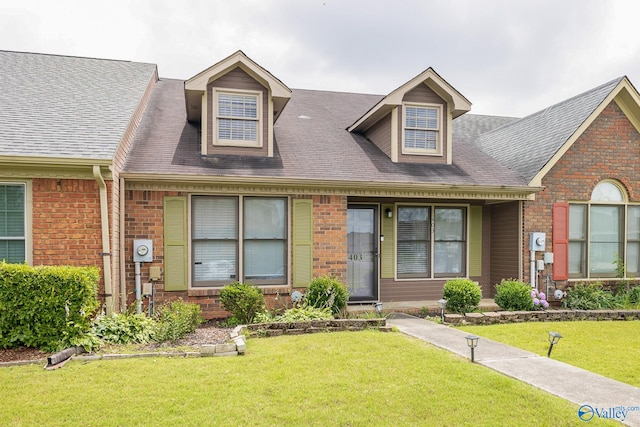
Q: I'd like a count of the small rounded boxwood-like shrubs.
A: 4